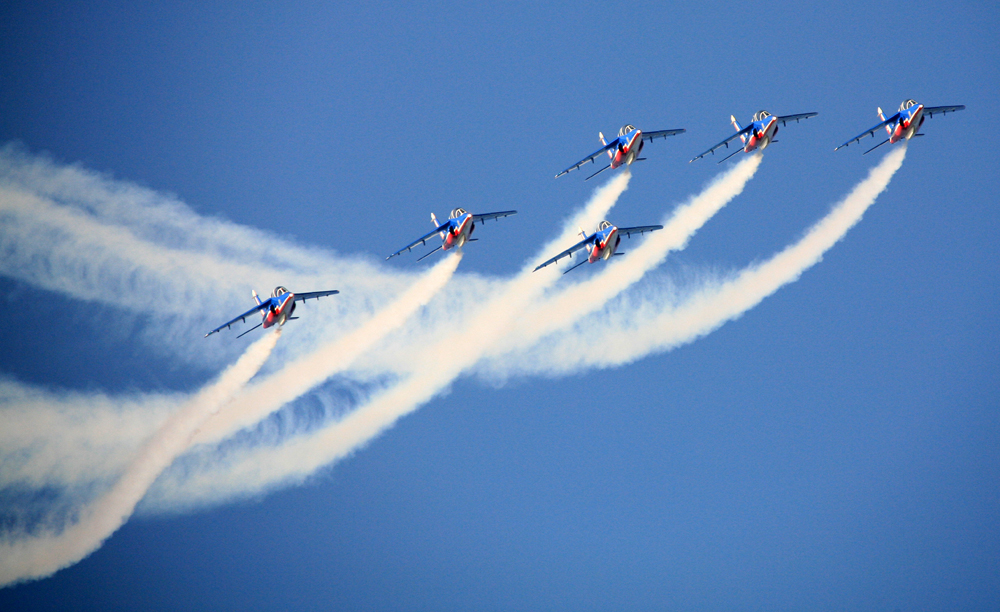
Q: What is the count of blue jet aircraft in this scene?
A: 6